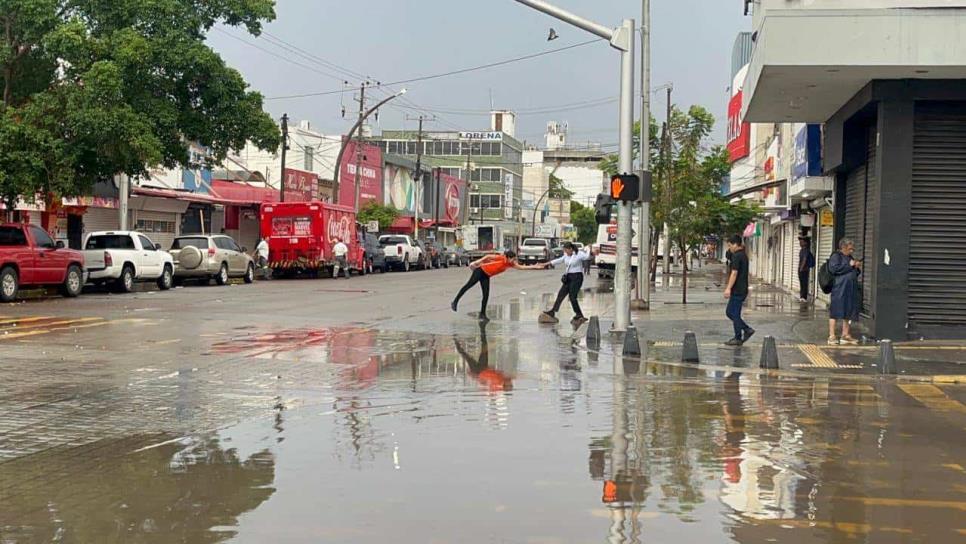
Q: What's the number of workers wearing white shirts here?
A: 2